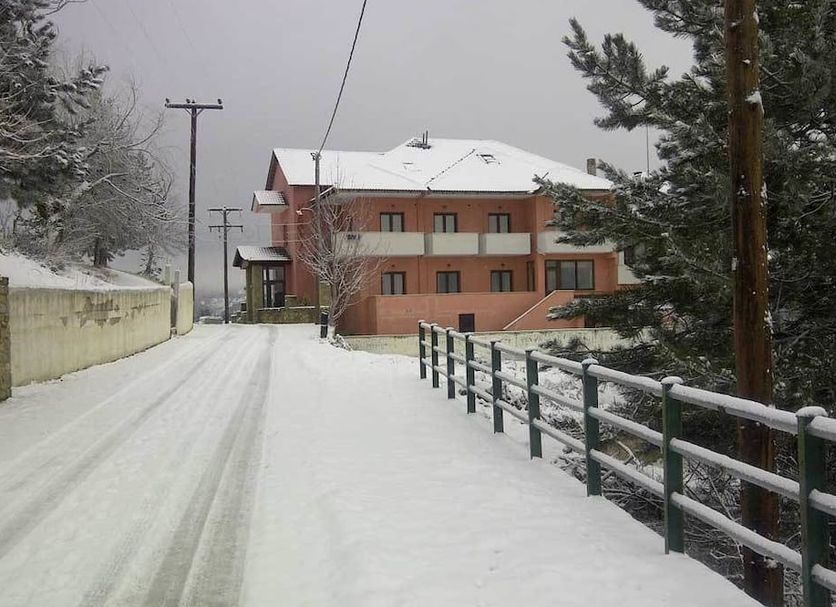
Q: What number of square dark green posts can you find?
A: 9